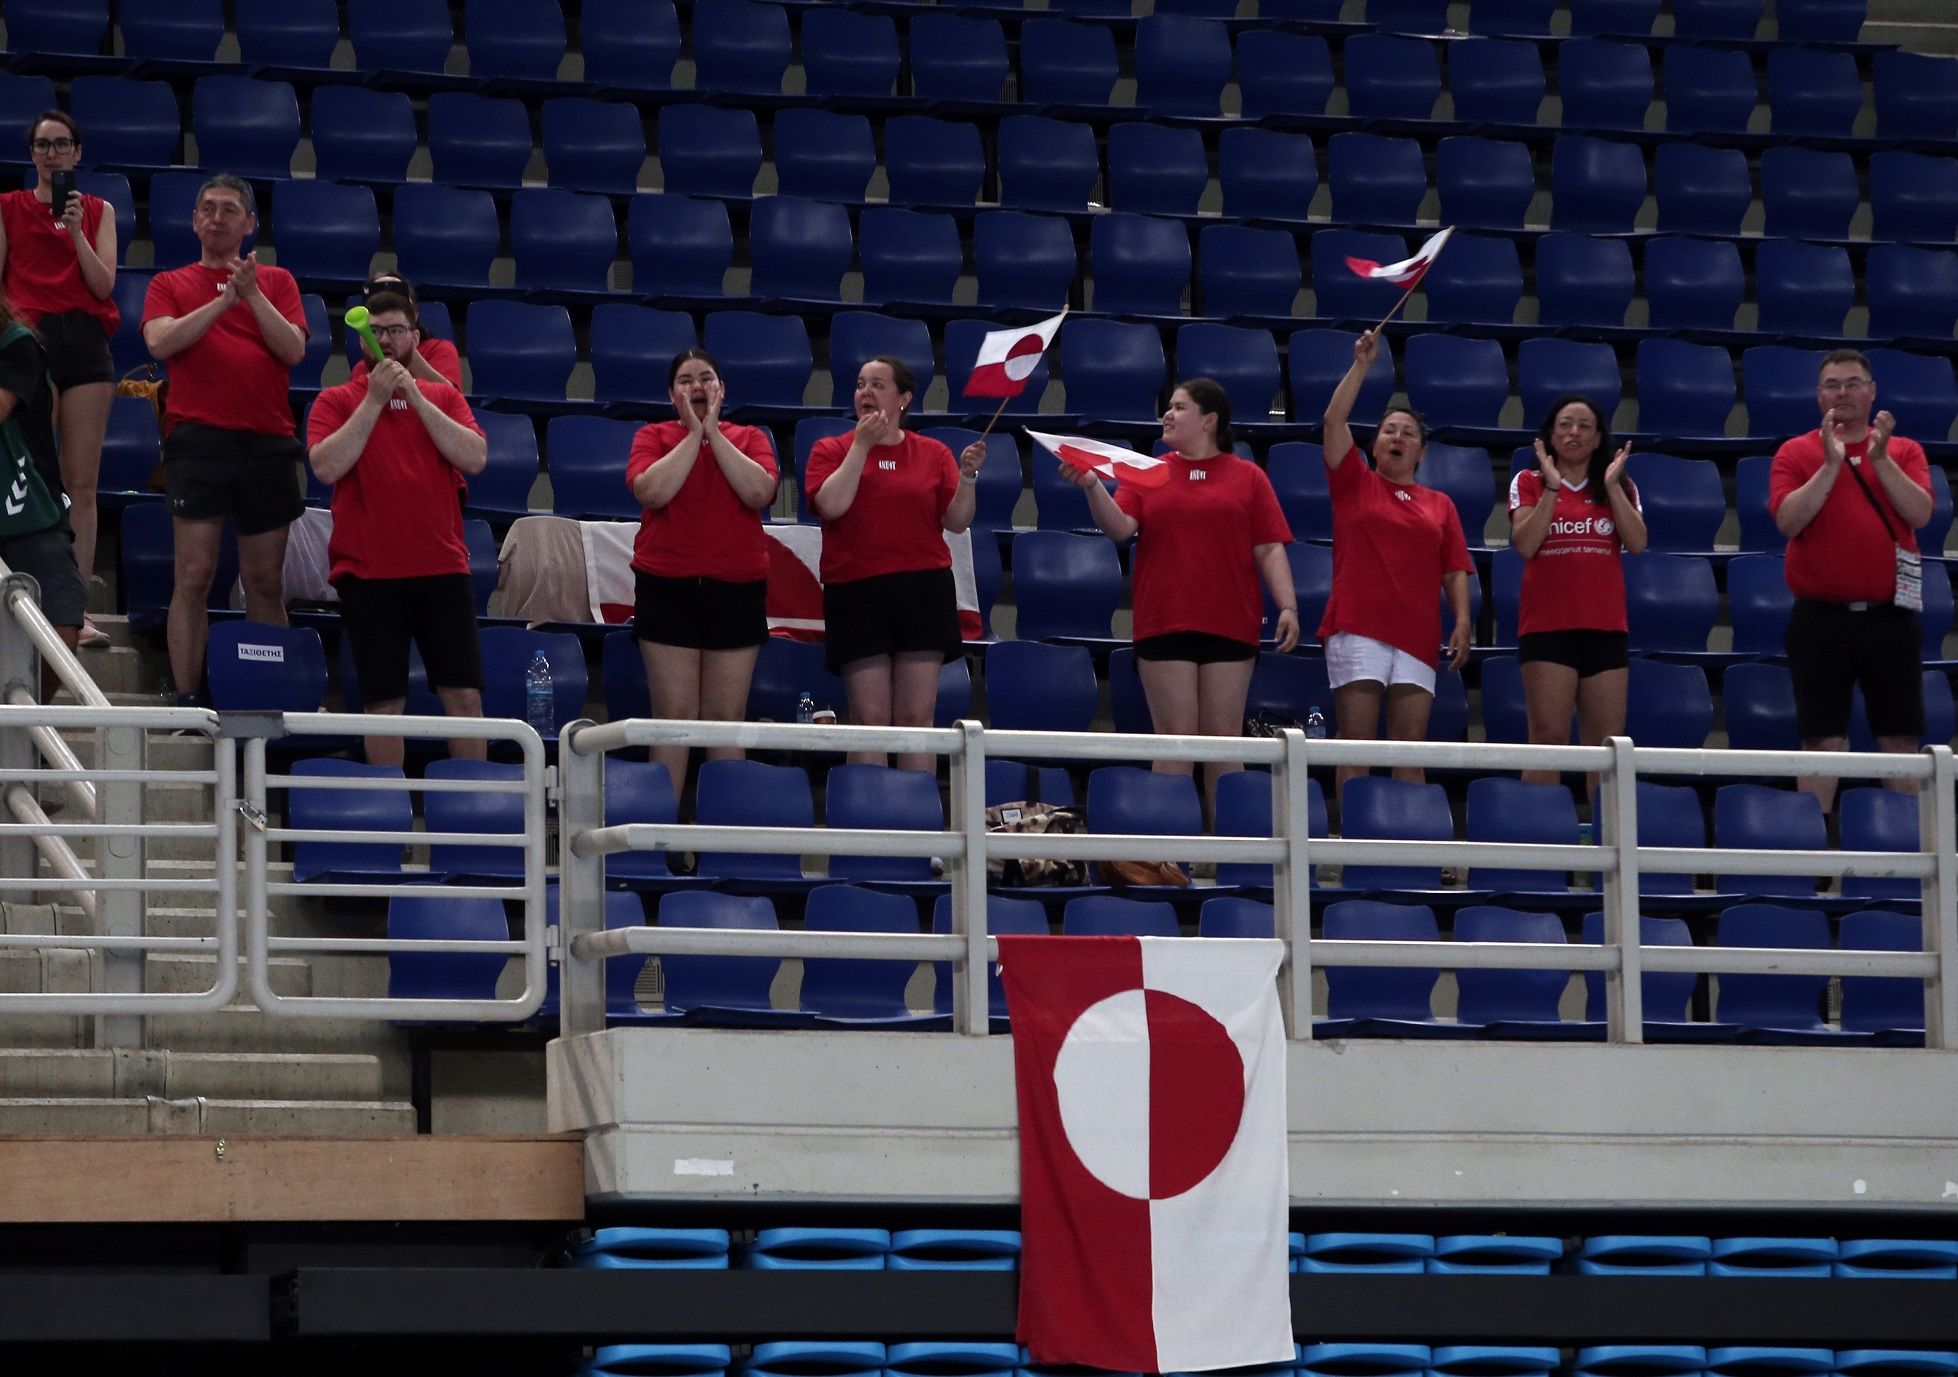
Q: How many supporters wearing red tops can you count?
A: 10